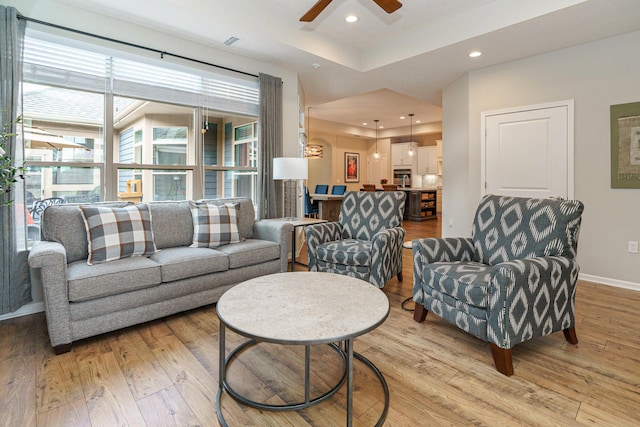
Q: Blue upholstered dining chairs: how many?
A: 3